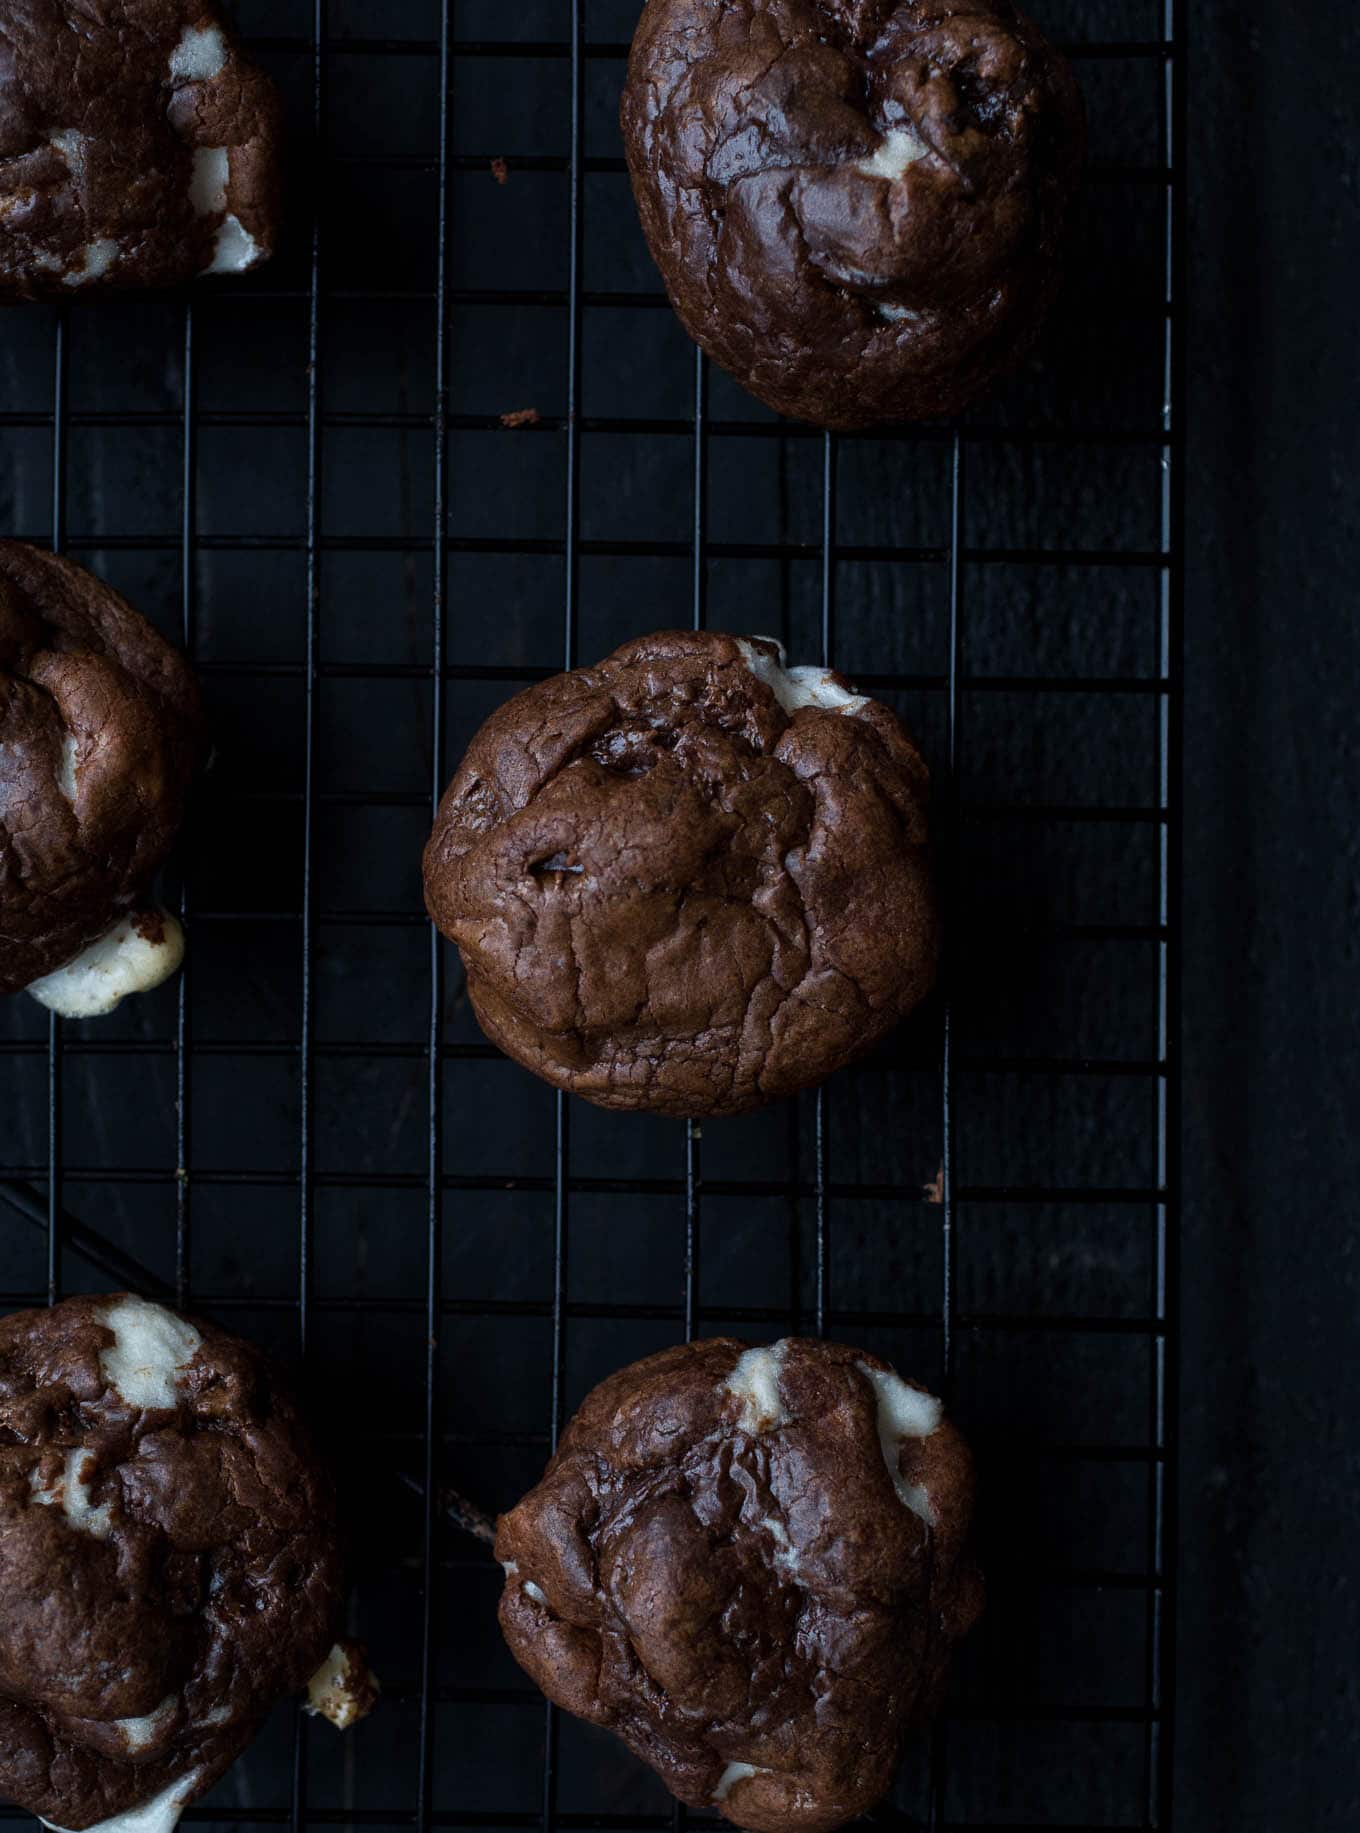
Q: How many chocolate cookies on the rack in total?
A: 6